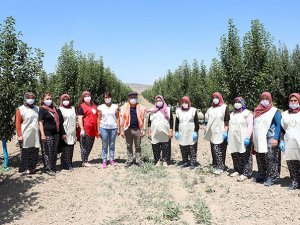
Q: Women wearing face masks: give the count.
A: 11